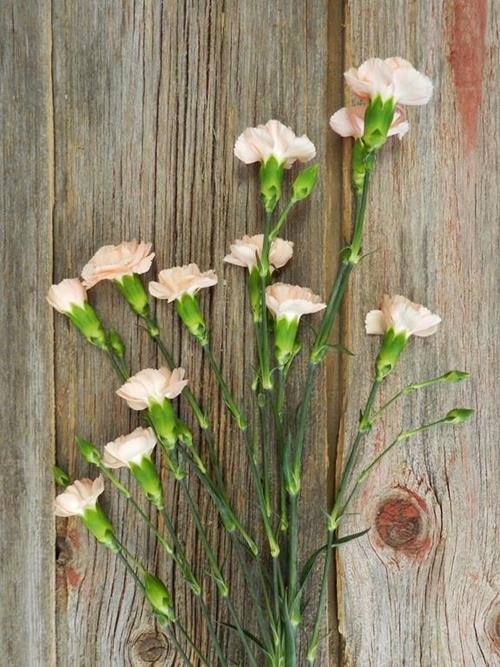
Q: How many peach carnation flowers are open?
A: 12